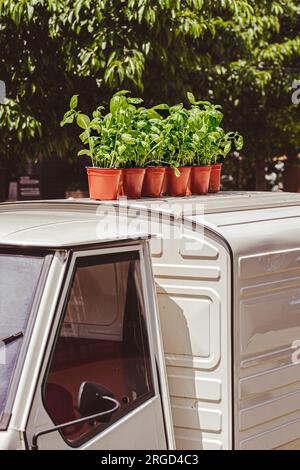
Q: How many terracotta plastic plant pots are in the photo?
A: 6